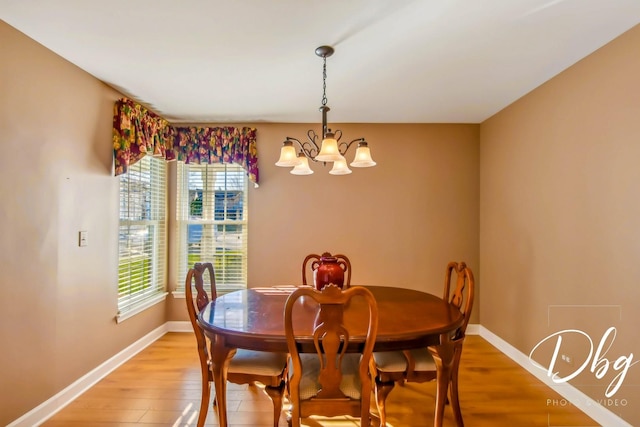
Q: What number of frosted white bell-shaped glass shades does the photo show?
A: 5